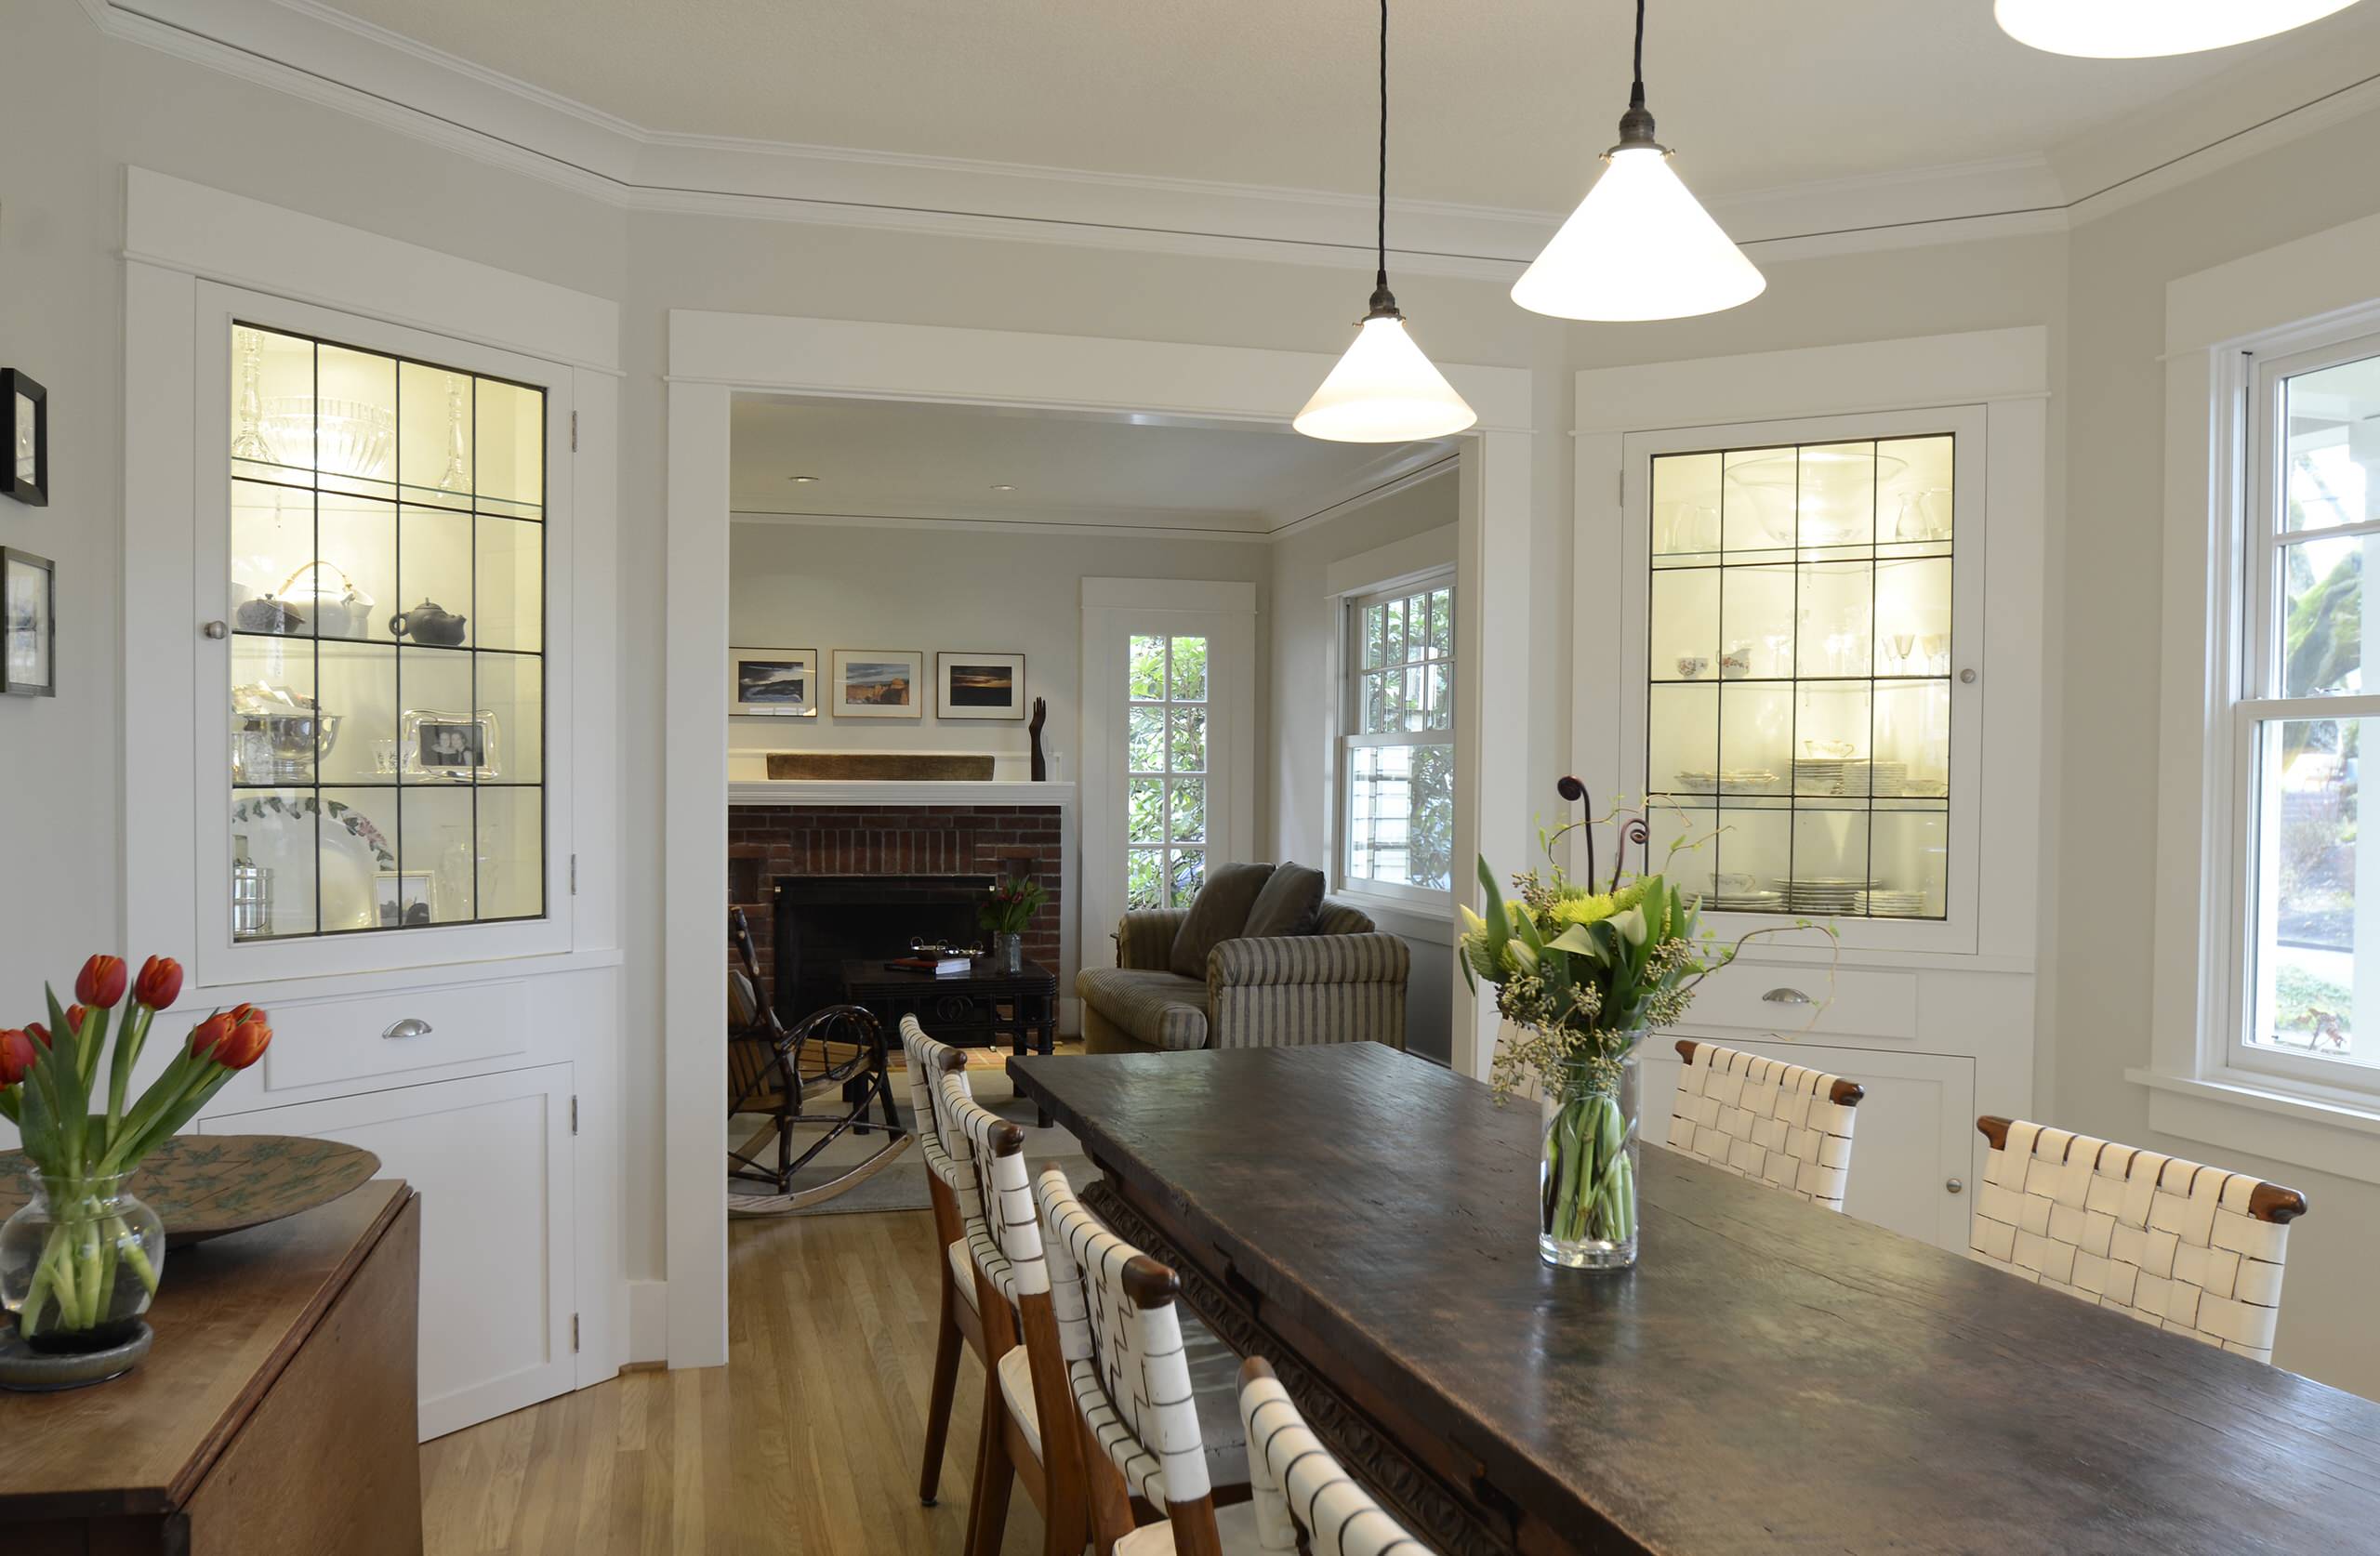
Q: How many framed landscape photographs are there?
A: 3